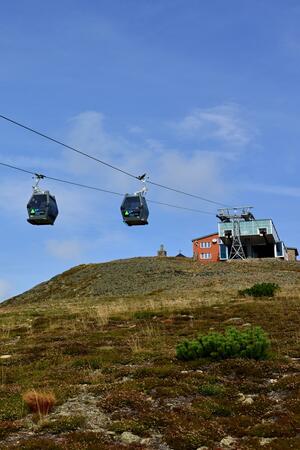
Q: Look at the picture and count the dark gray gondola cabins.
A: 2